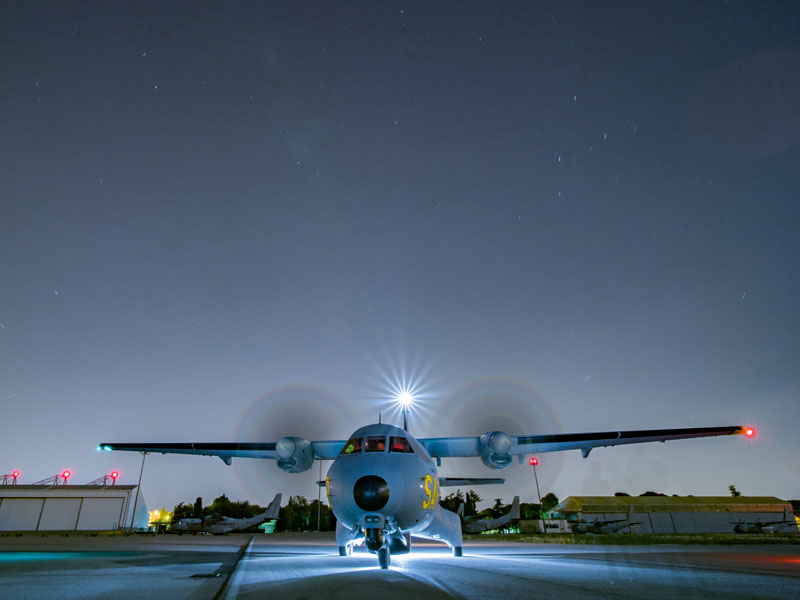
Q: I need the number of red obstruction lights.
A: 4